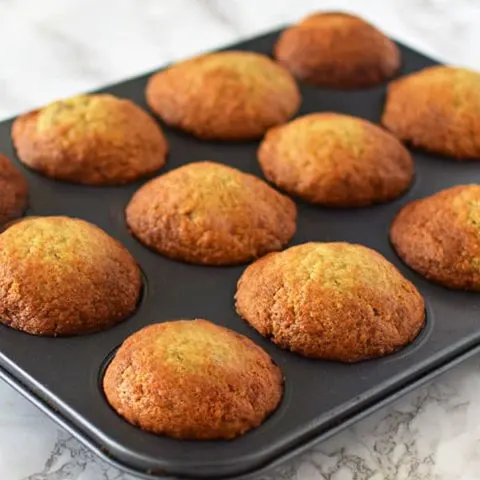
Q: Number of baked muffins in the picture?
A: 11